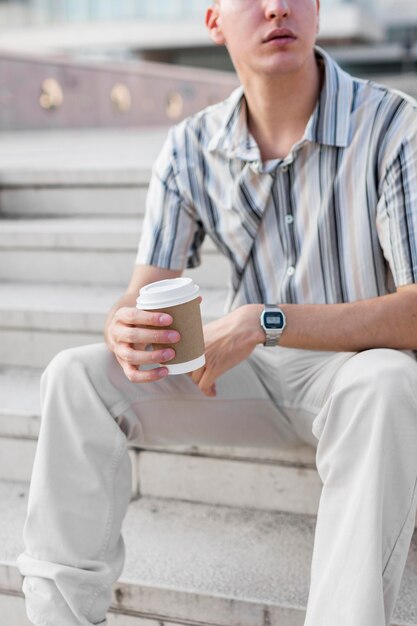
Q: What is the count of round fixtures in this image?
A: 3